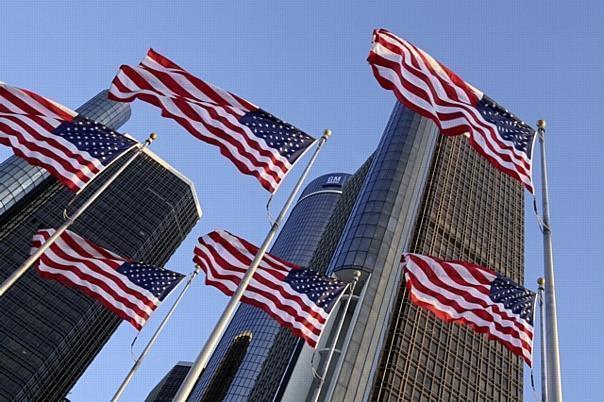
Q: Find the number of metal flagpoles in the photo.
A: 6